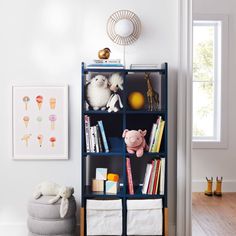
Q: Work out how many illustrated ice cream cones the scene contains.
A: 9